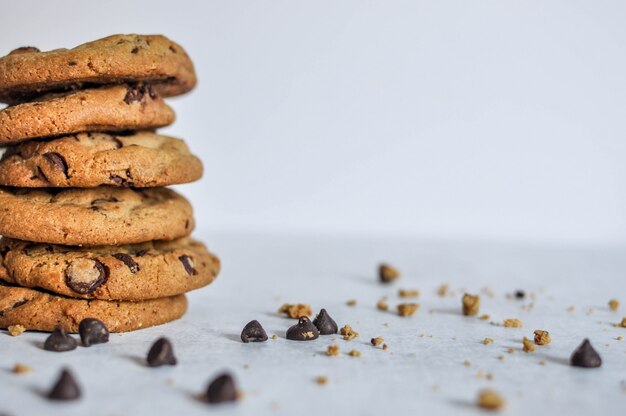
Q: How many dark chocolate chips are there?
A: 9